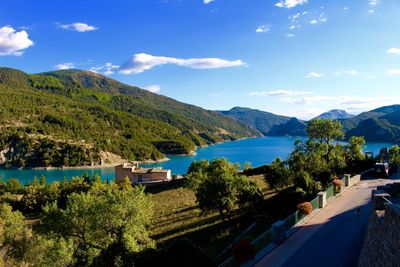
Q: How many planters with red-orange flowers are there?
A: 3